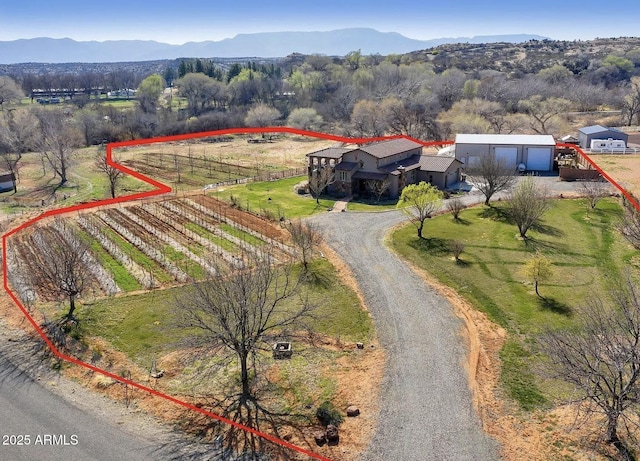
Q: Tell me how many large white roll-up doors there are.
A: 2